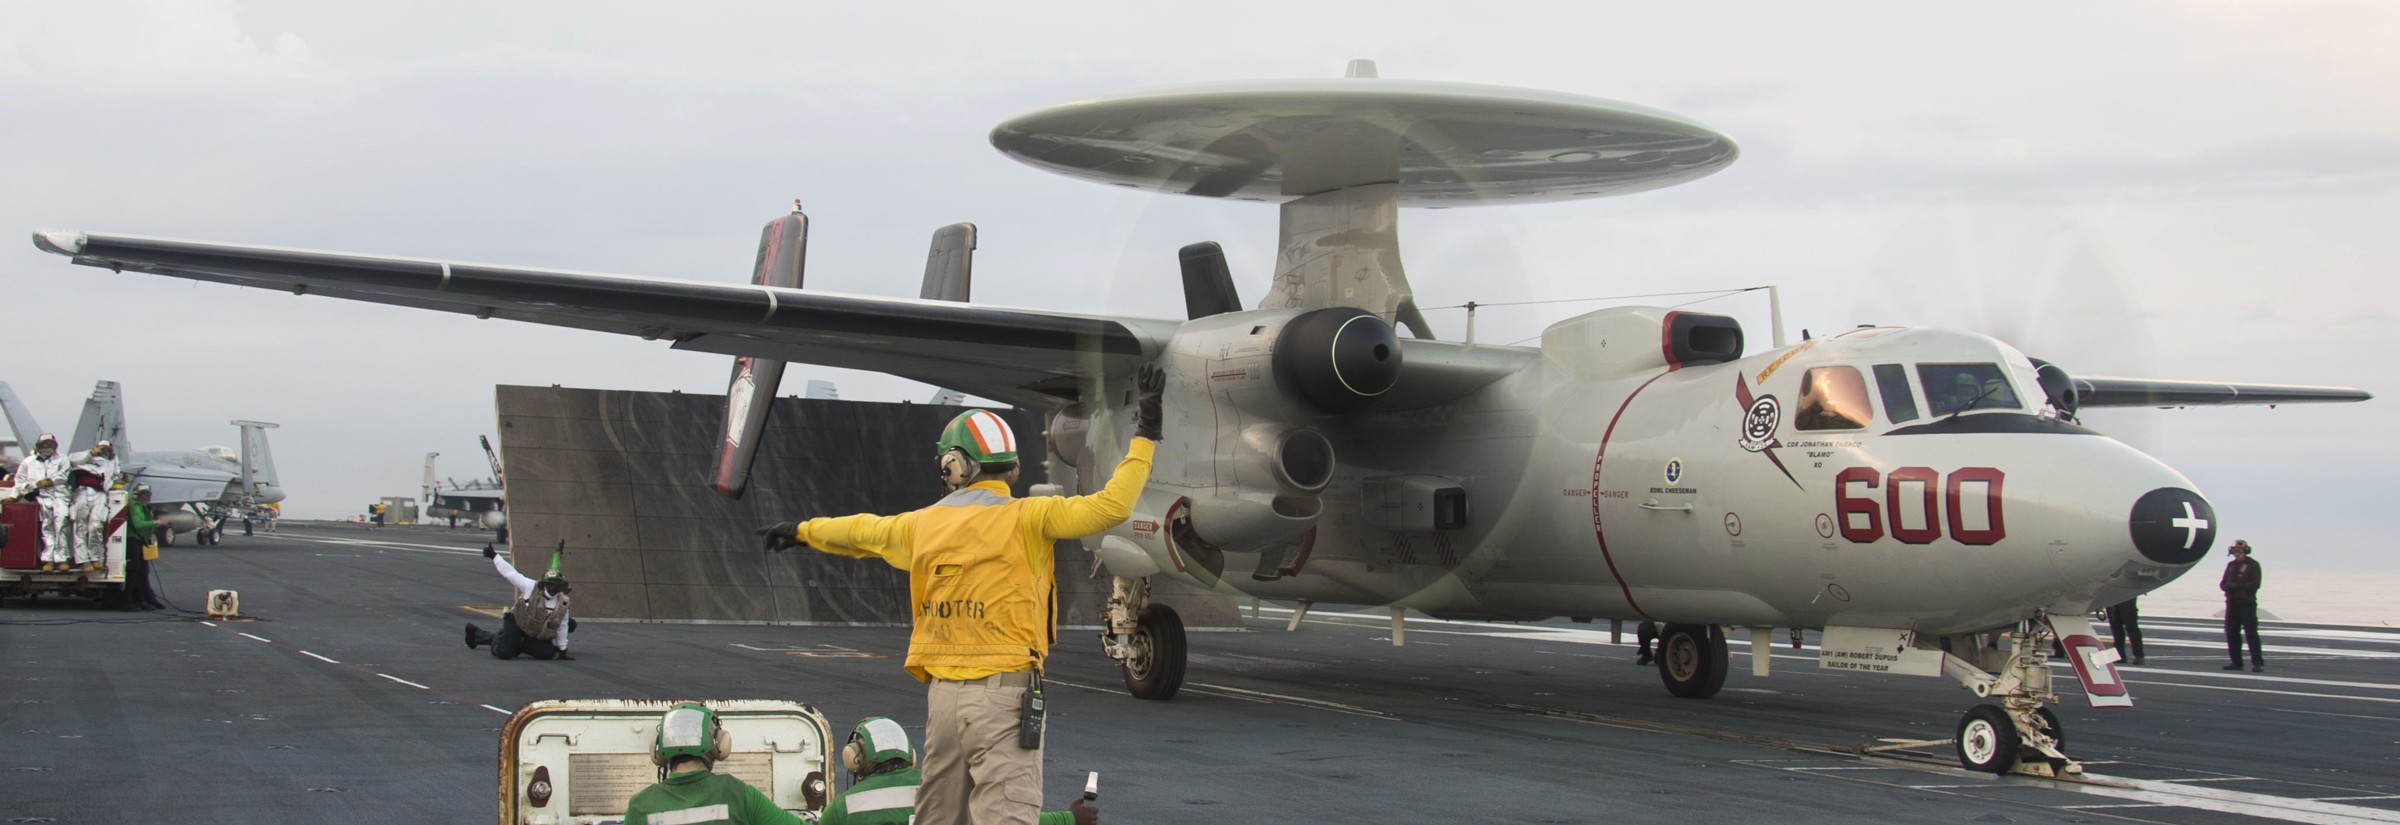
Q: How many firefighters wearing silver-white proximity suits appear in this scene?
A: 2